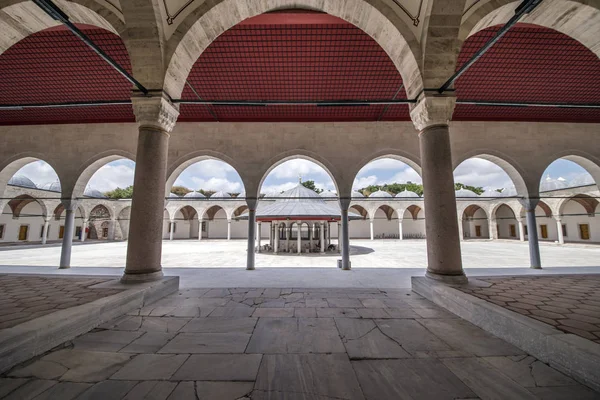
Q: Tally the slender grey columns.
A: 4